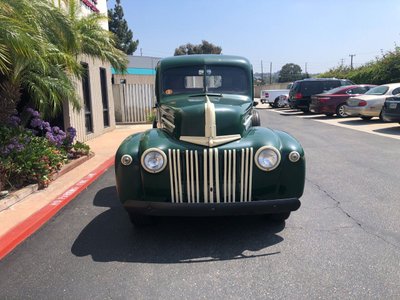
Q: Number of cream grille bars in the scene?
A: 15